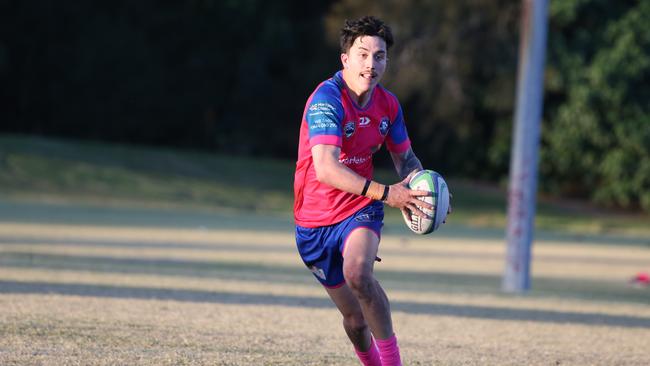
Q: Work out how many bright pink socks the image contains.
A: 2